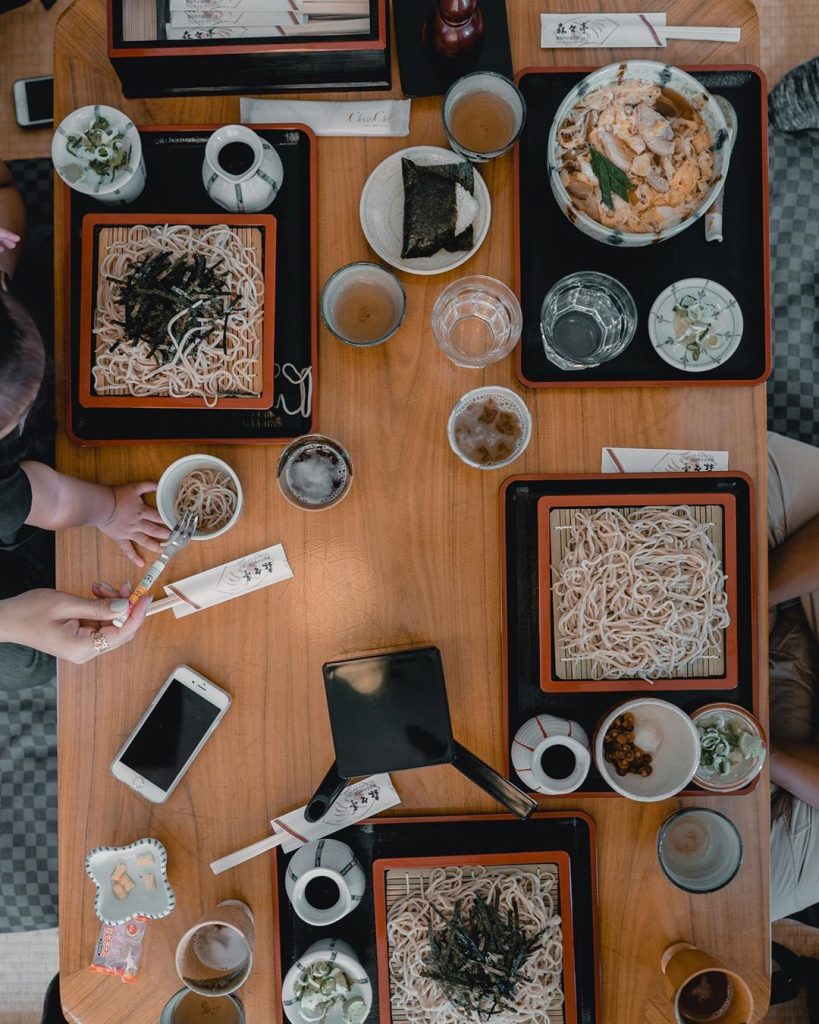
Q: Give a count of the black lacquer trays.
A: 4